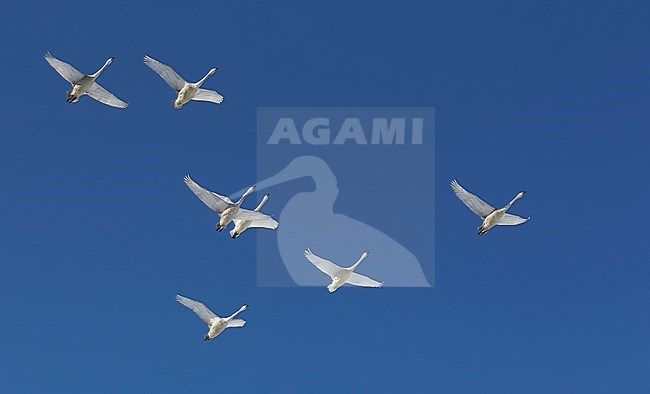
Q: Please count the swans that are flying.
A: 7